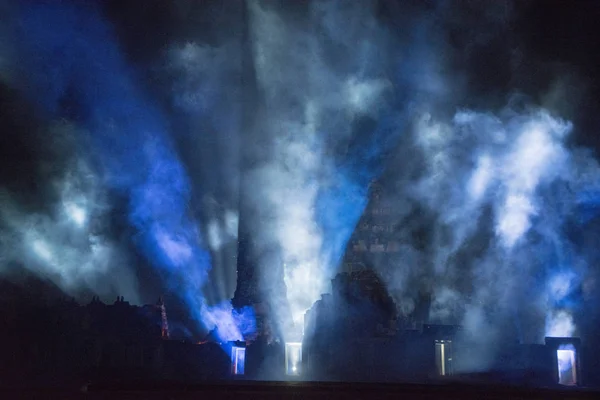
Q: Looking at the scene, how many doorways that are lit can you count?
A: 4